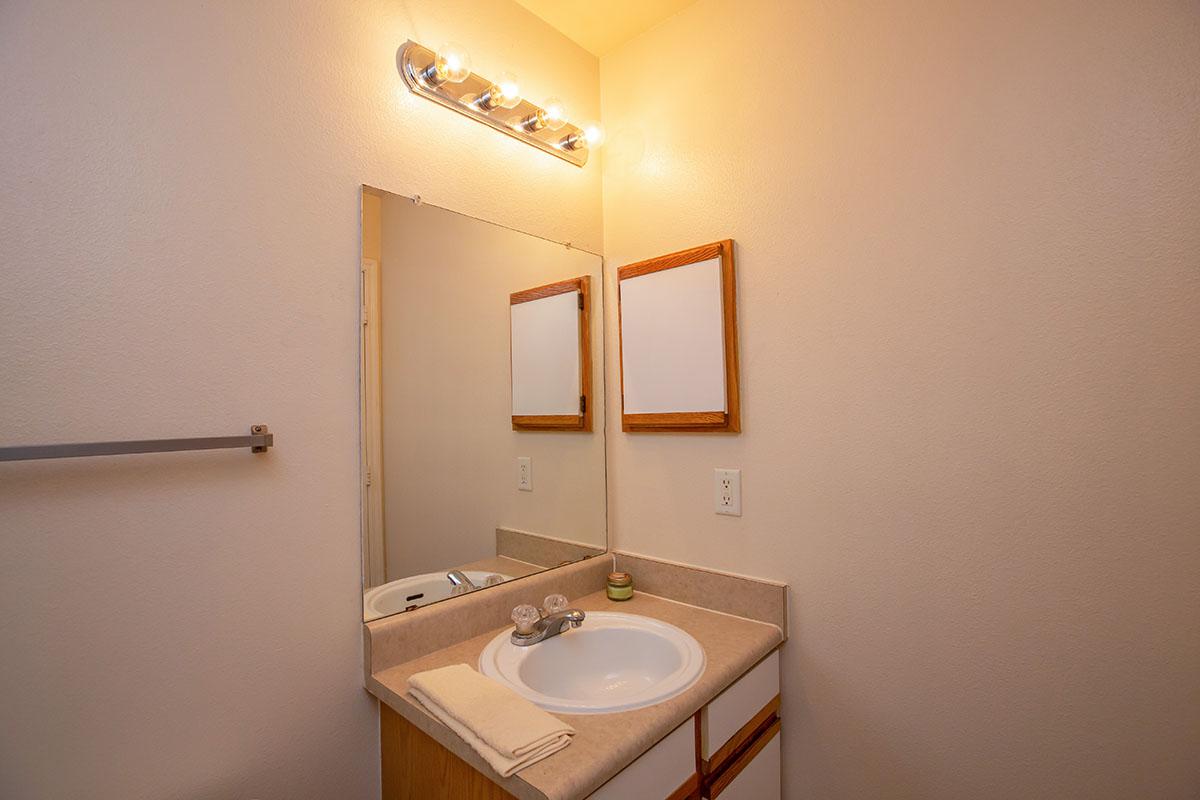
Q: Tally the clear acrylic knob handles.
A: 2